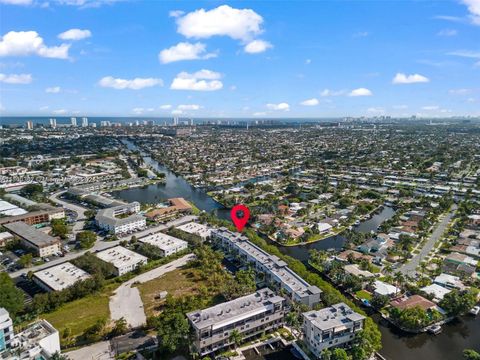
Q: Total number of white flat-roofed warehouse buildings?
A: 4